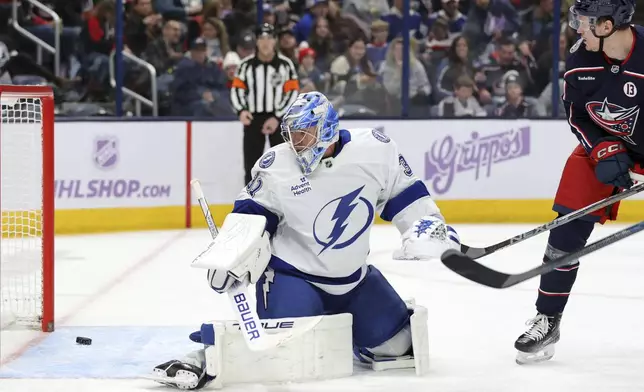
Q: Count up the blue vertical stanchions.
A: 4